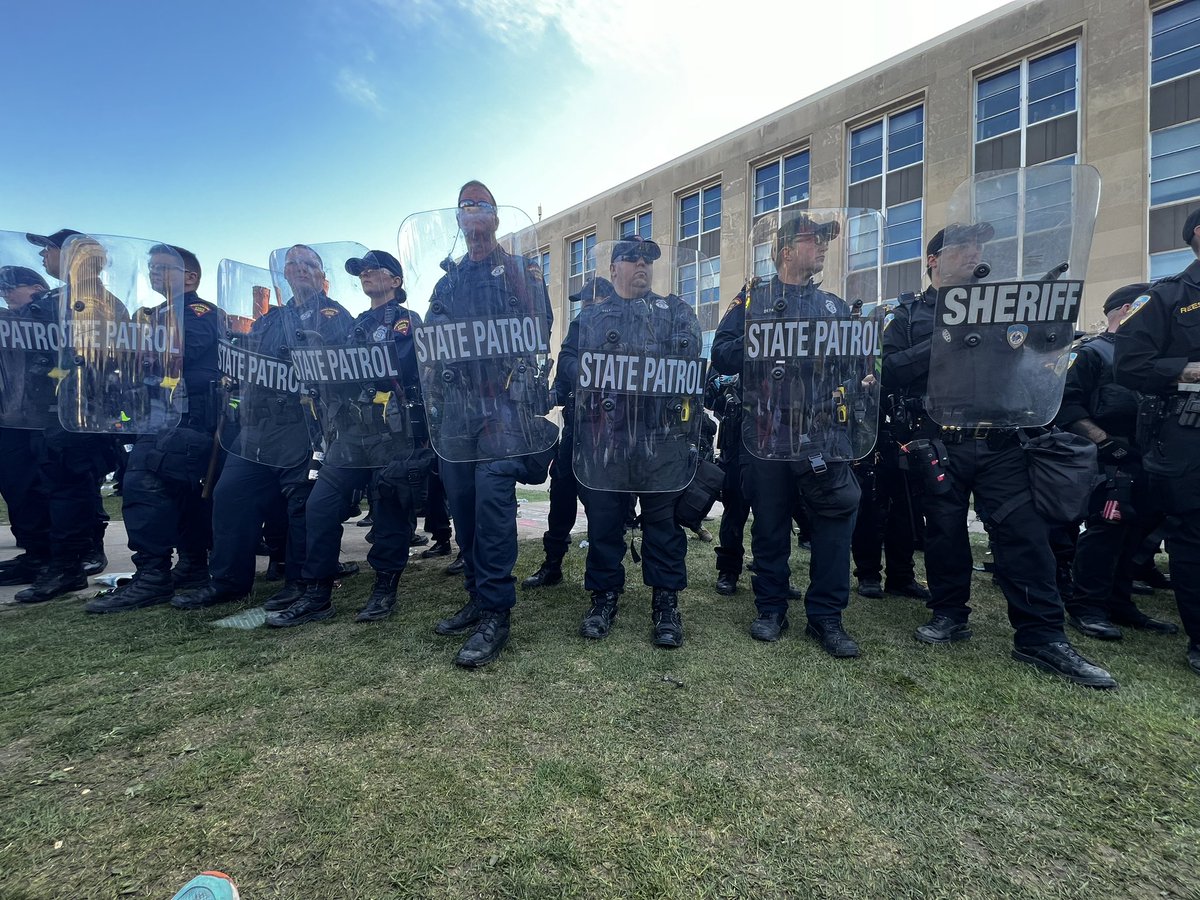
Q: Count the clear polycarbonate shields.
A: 8